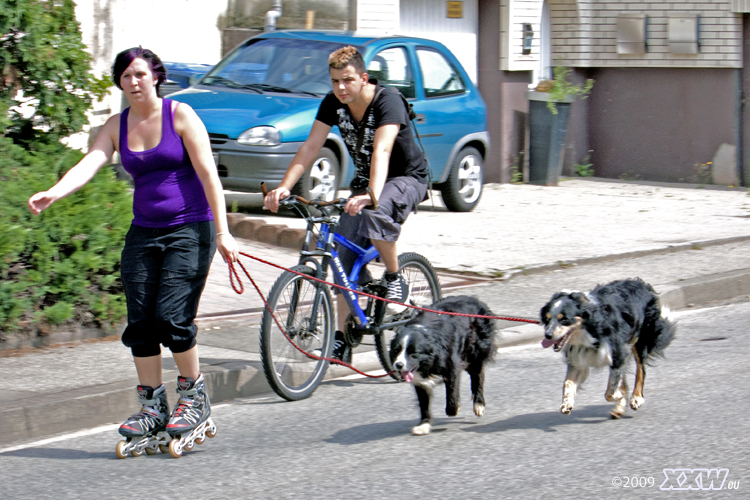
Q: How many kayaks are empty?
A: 0